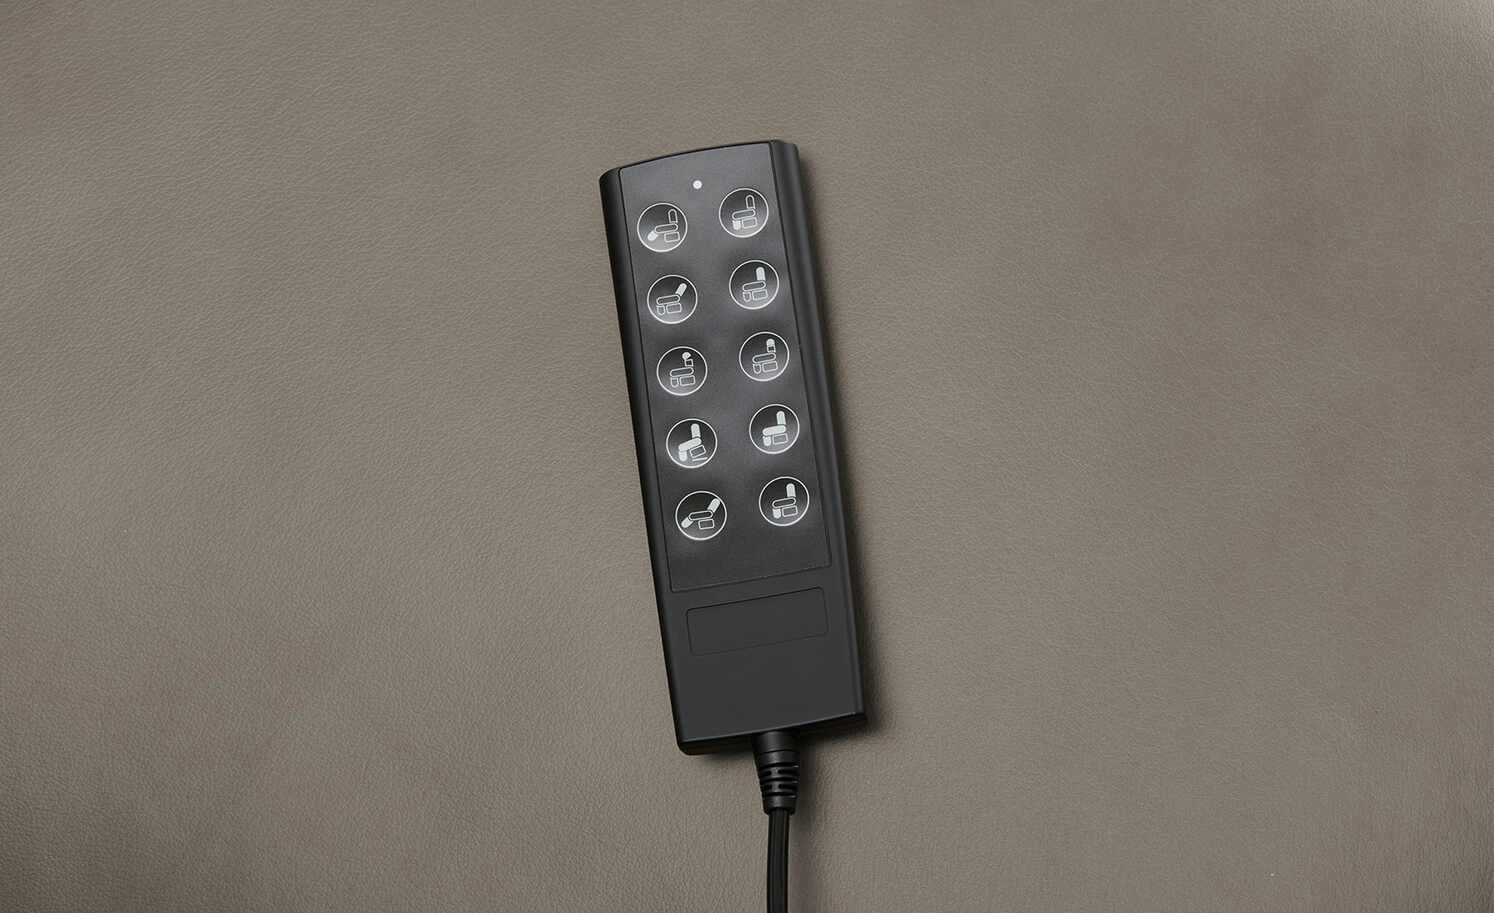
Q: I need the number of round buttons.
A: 10